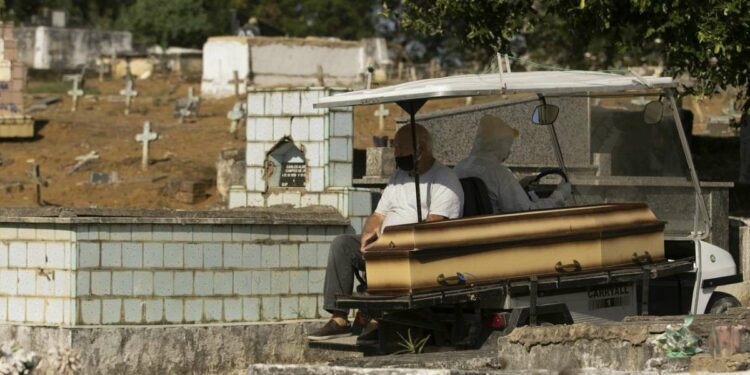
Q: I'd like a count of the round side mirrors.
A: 2